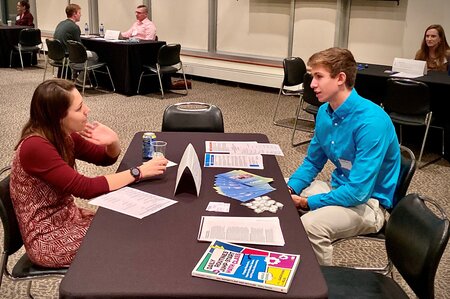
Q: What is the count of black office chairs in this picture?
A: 11